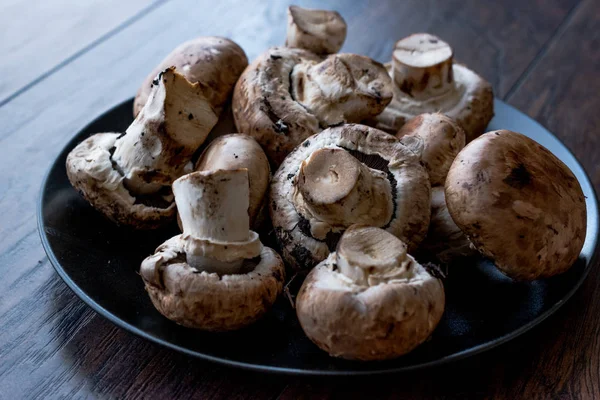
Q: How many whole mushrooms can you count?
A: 11